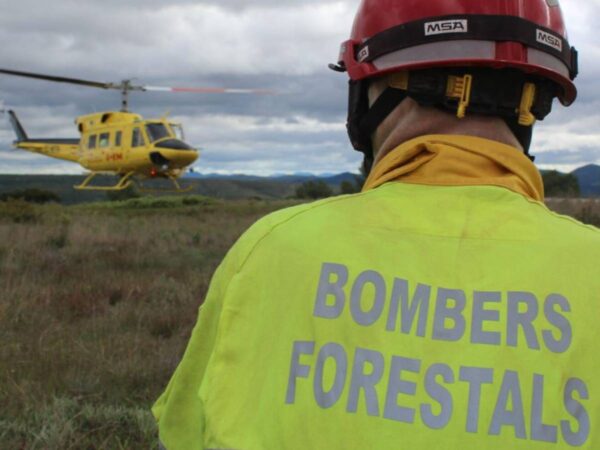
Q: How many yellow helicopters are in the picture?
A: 1